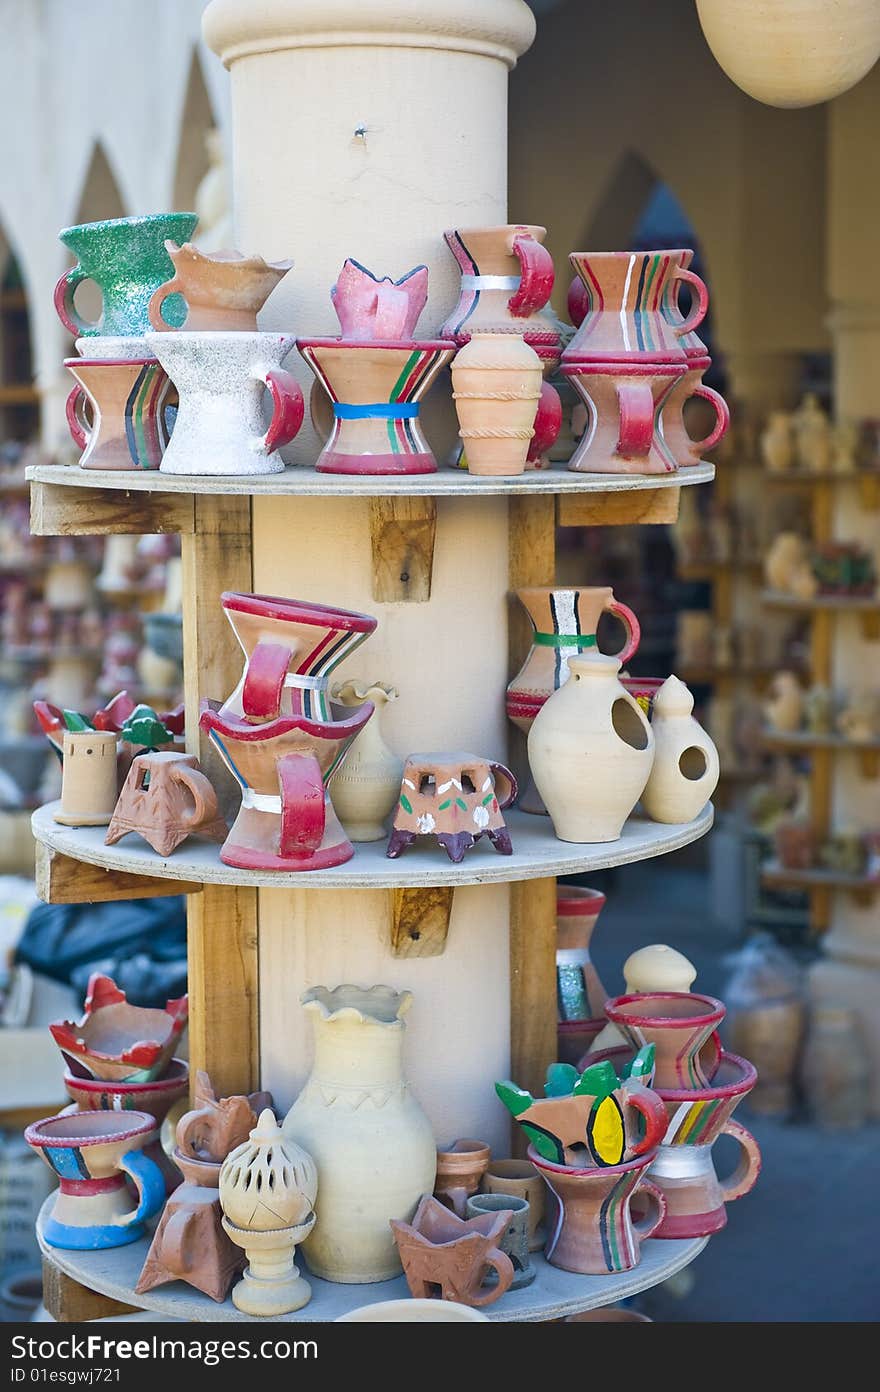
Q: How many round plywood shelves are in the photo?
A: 3